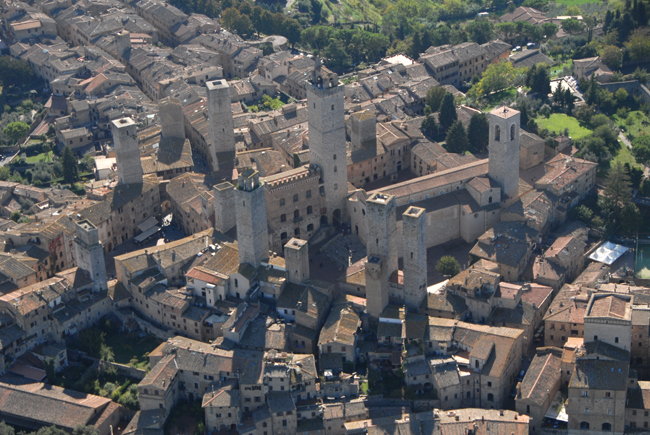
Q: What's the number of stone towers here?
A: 13